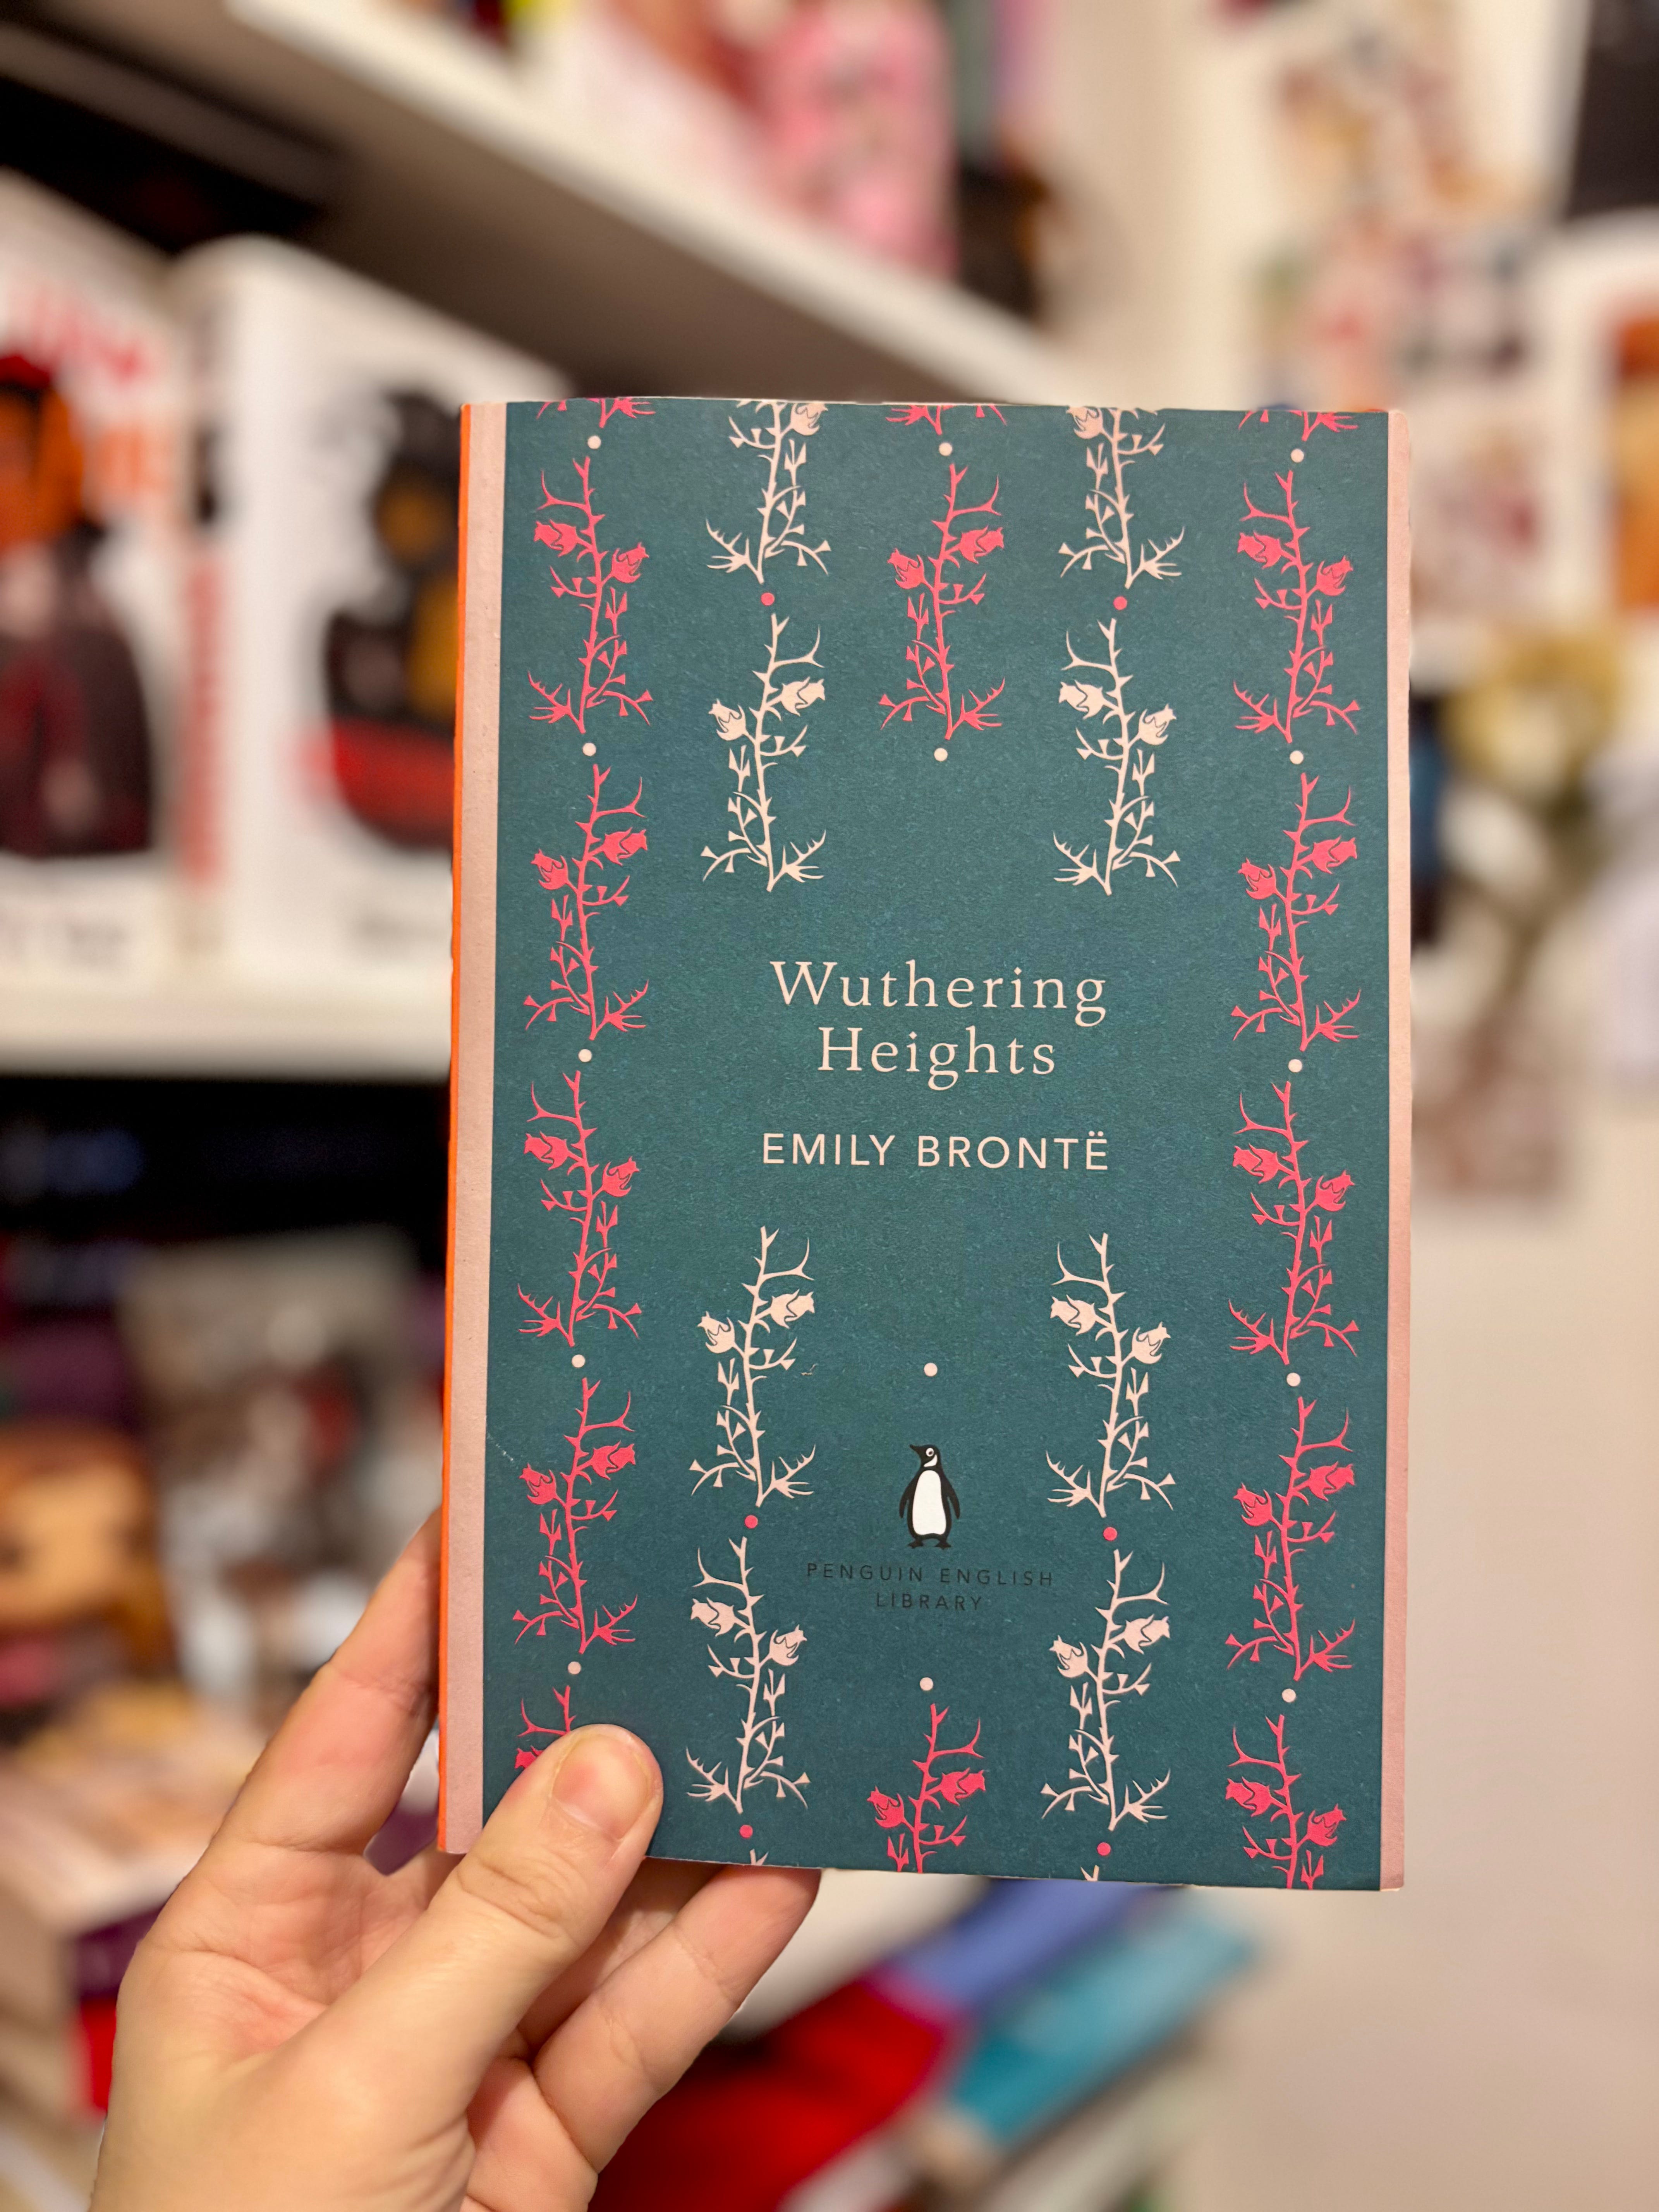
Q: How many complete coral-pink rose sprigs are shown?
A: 9